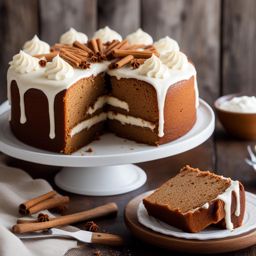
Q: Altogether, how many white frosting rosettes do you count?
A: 9